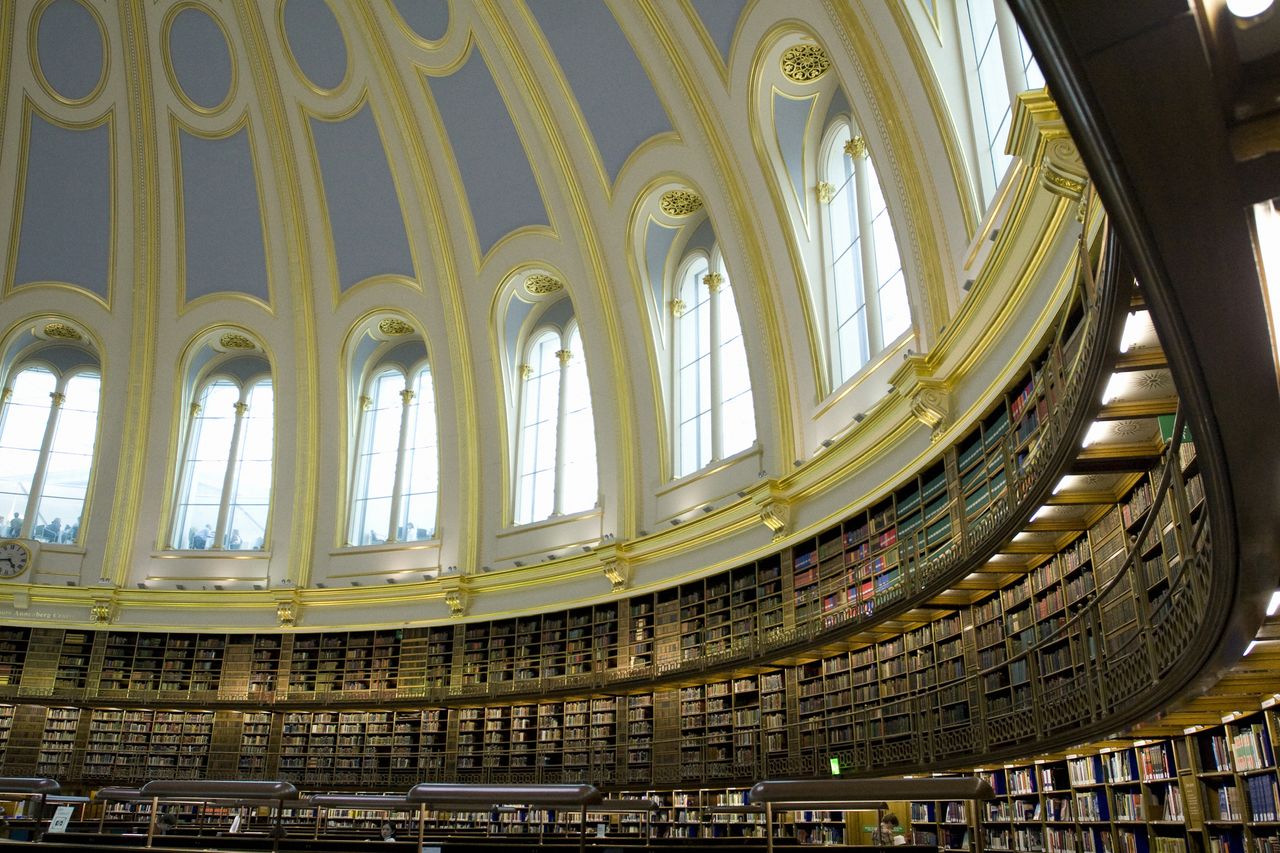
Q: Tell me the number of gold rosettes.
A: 6